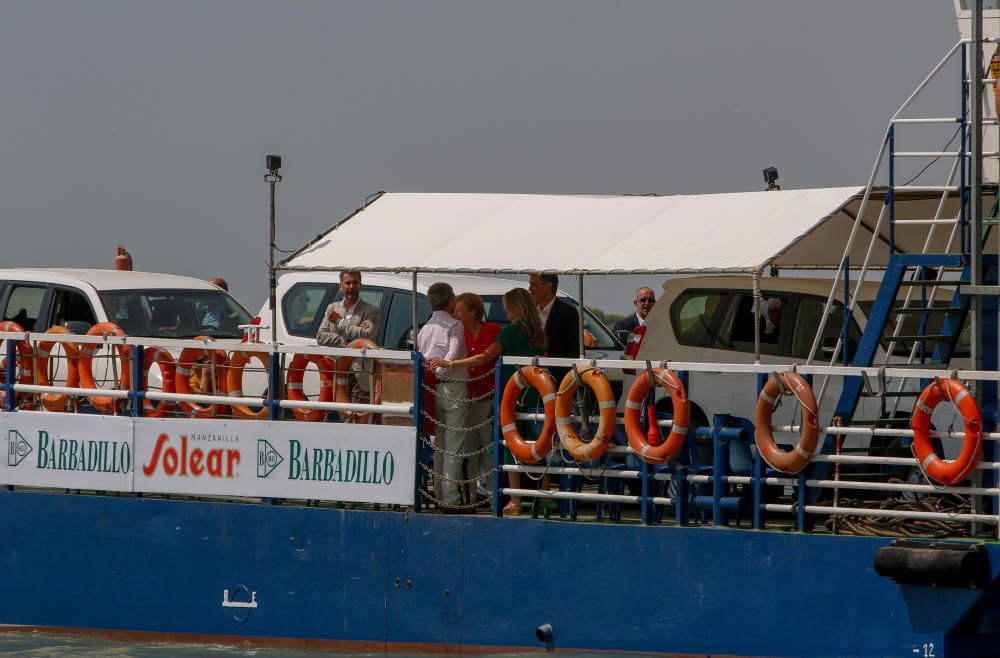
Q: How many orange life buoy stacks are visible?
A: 13